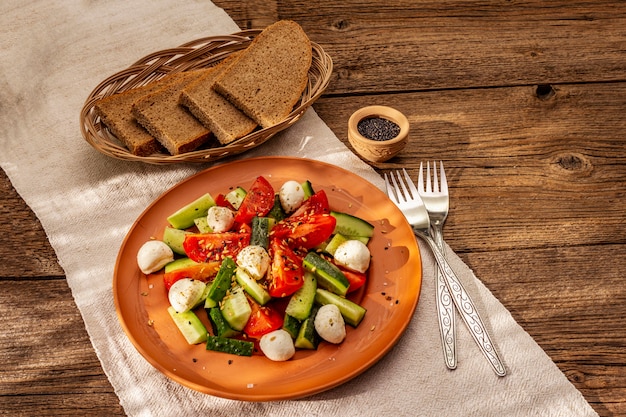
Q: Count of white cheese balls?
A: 8